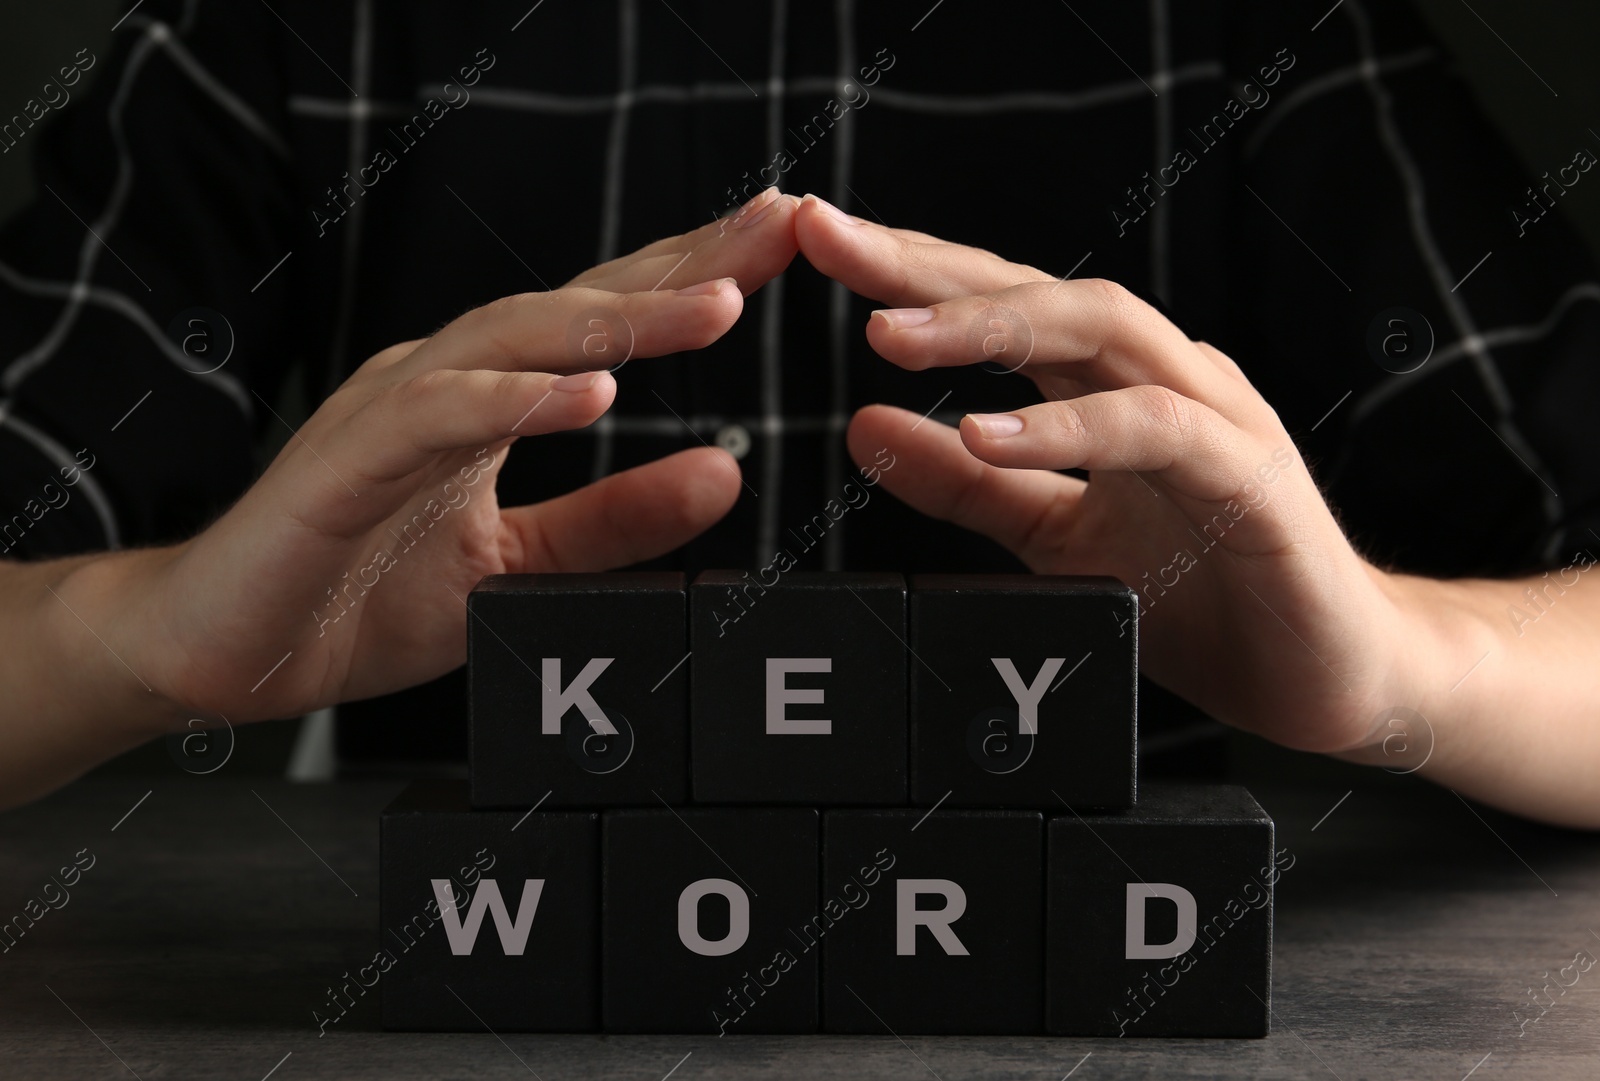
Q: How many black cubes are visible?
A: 7